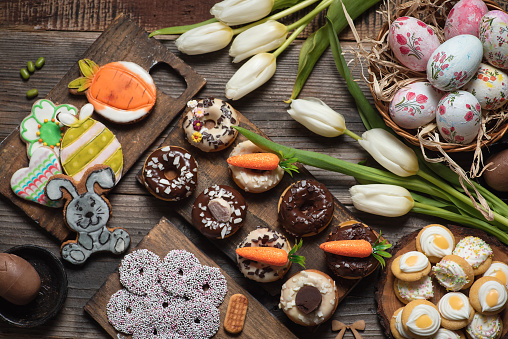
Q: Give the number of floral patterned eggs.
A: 7